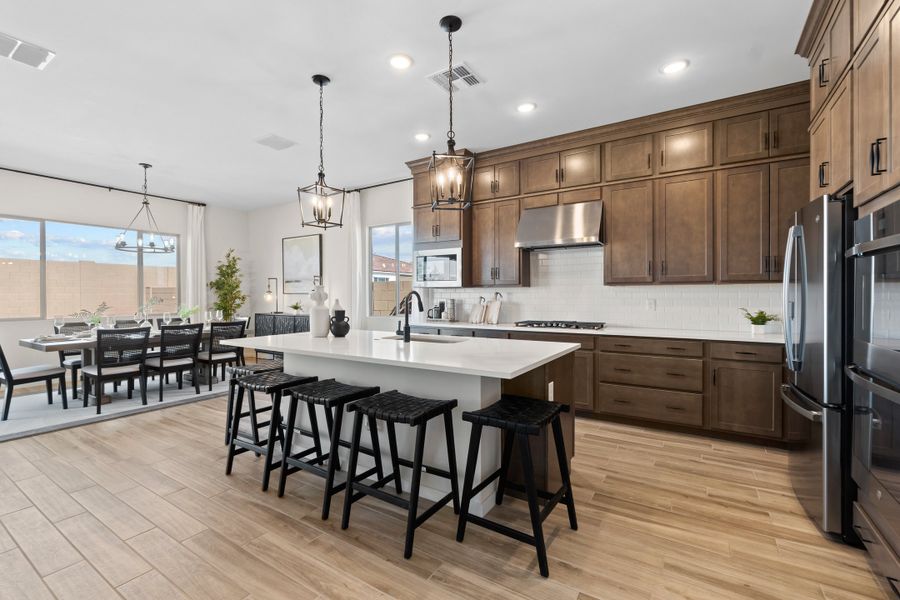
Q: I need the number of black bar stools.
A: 5